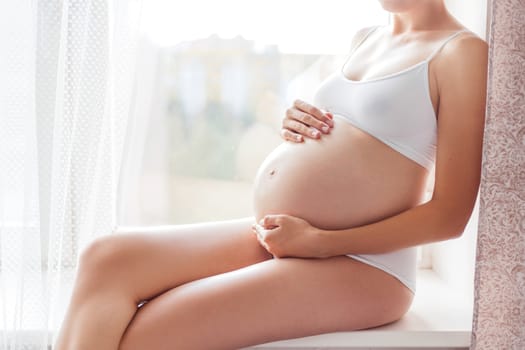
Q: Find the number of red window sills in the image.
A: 0